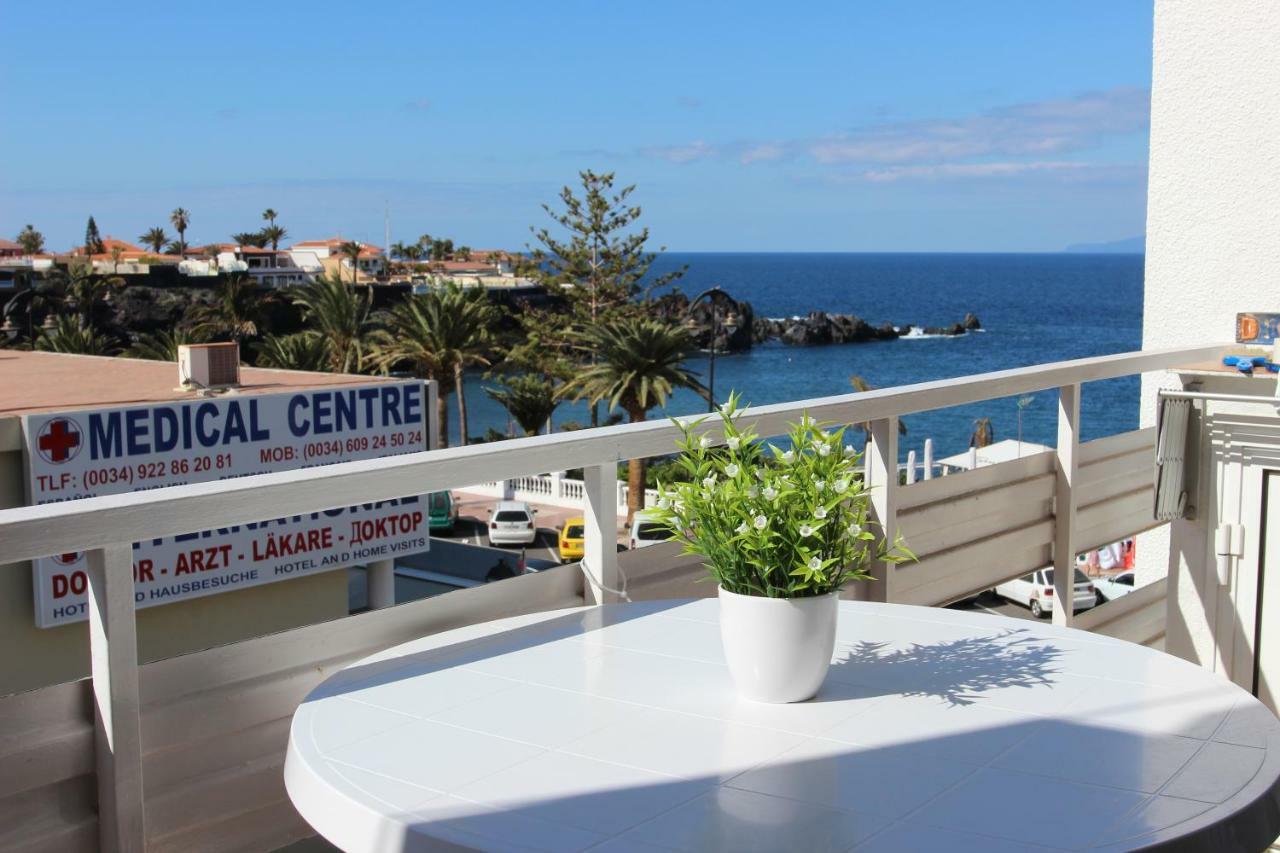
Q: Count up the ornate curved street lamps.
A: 3